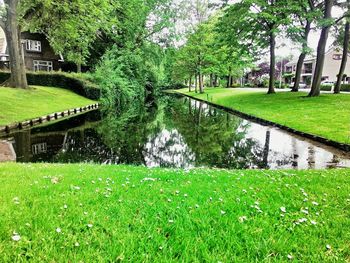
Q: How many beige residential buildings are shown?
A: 1